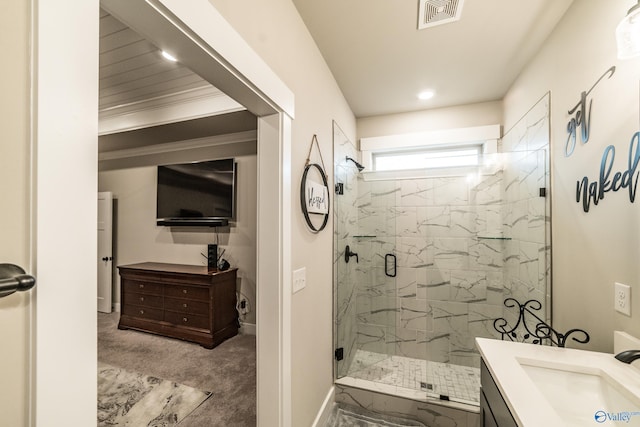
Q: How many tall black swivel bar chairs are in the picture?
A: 0